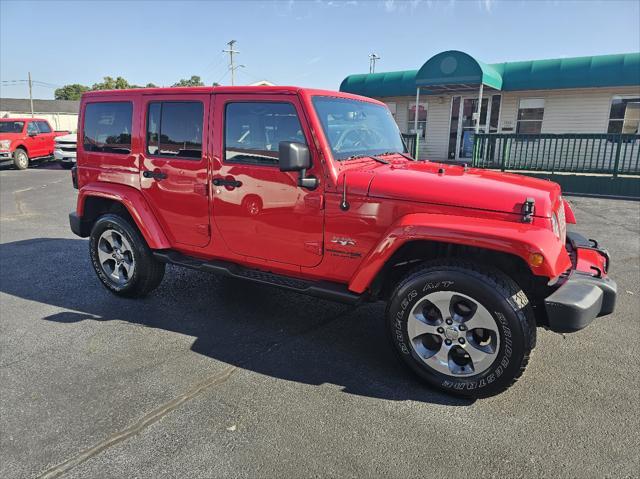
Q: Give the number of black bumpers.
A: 2